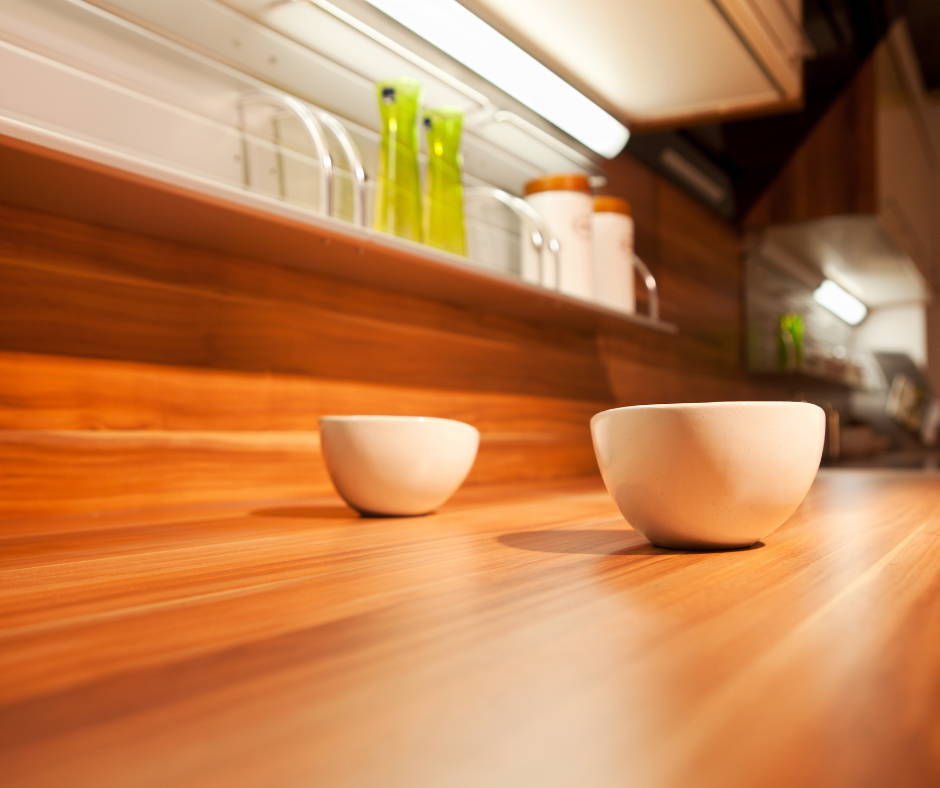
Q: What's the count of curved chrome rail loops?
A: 5